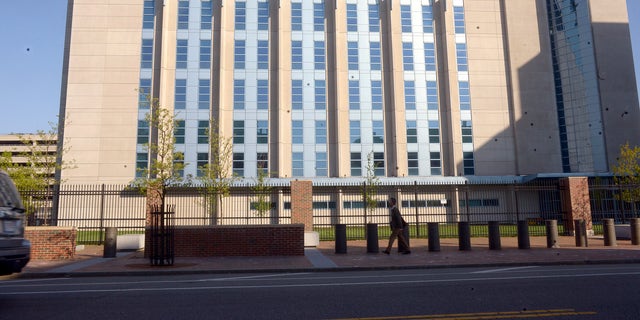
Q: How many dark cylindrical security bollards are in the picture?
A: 12